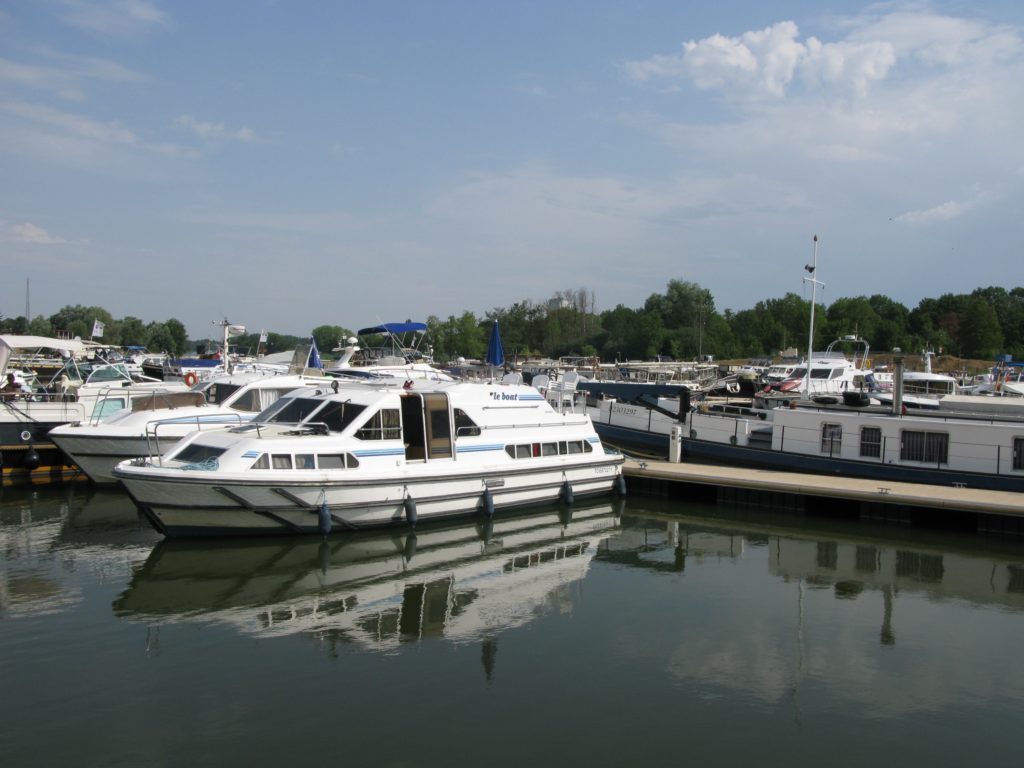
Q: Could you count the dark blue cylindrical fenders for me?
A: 5